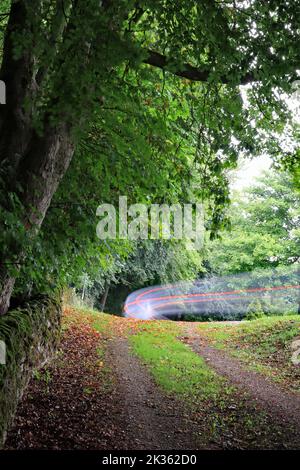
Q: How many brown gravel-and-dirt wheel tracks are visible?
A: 2